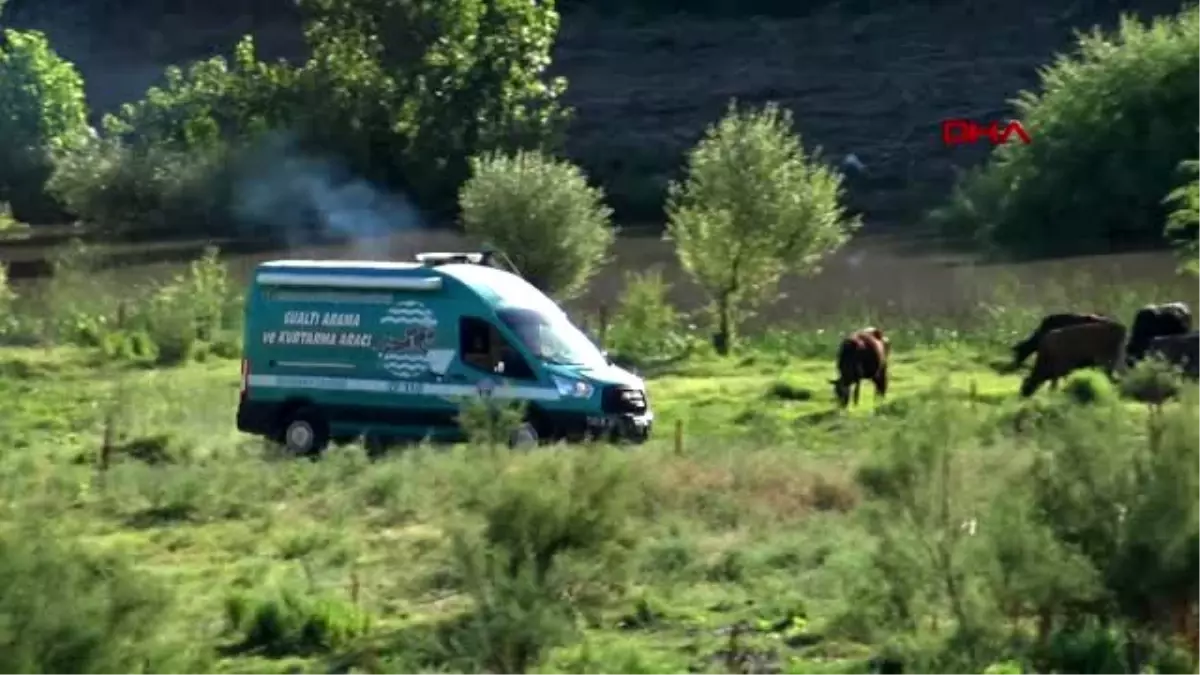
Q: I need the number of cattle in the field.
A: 5